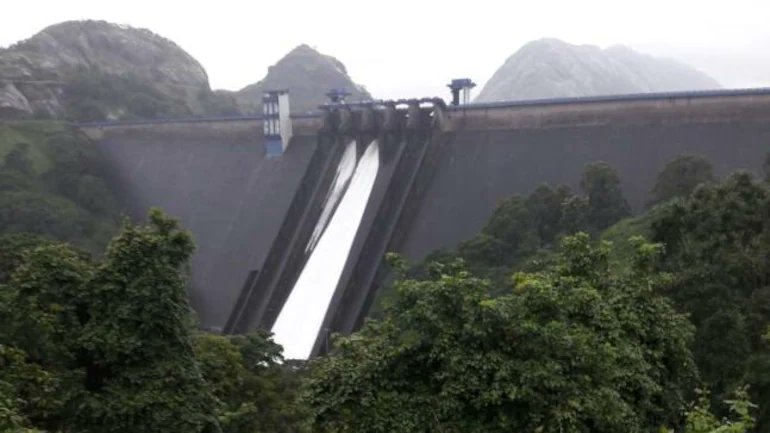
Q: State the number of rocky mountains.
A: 3